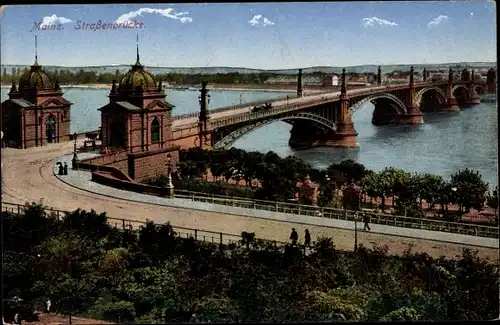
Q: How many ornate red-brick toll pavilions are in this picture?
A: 2